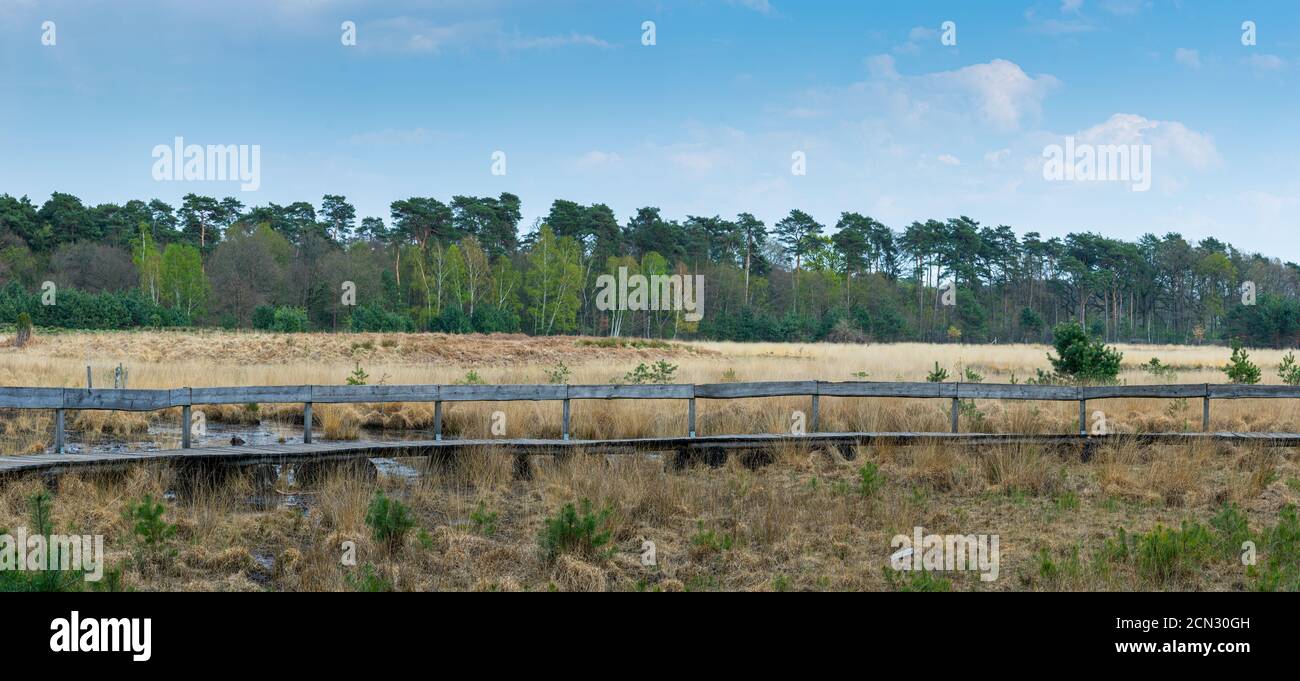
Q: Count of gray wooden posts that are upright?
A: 10